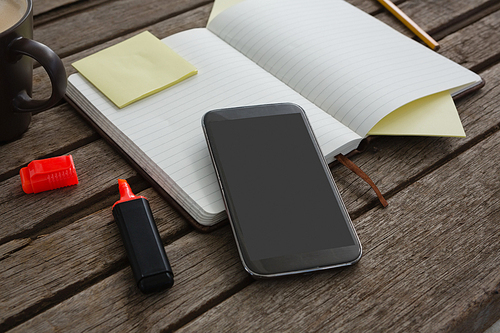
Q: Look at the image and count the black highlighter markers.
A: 1